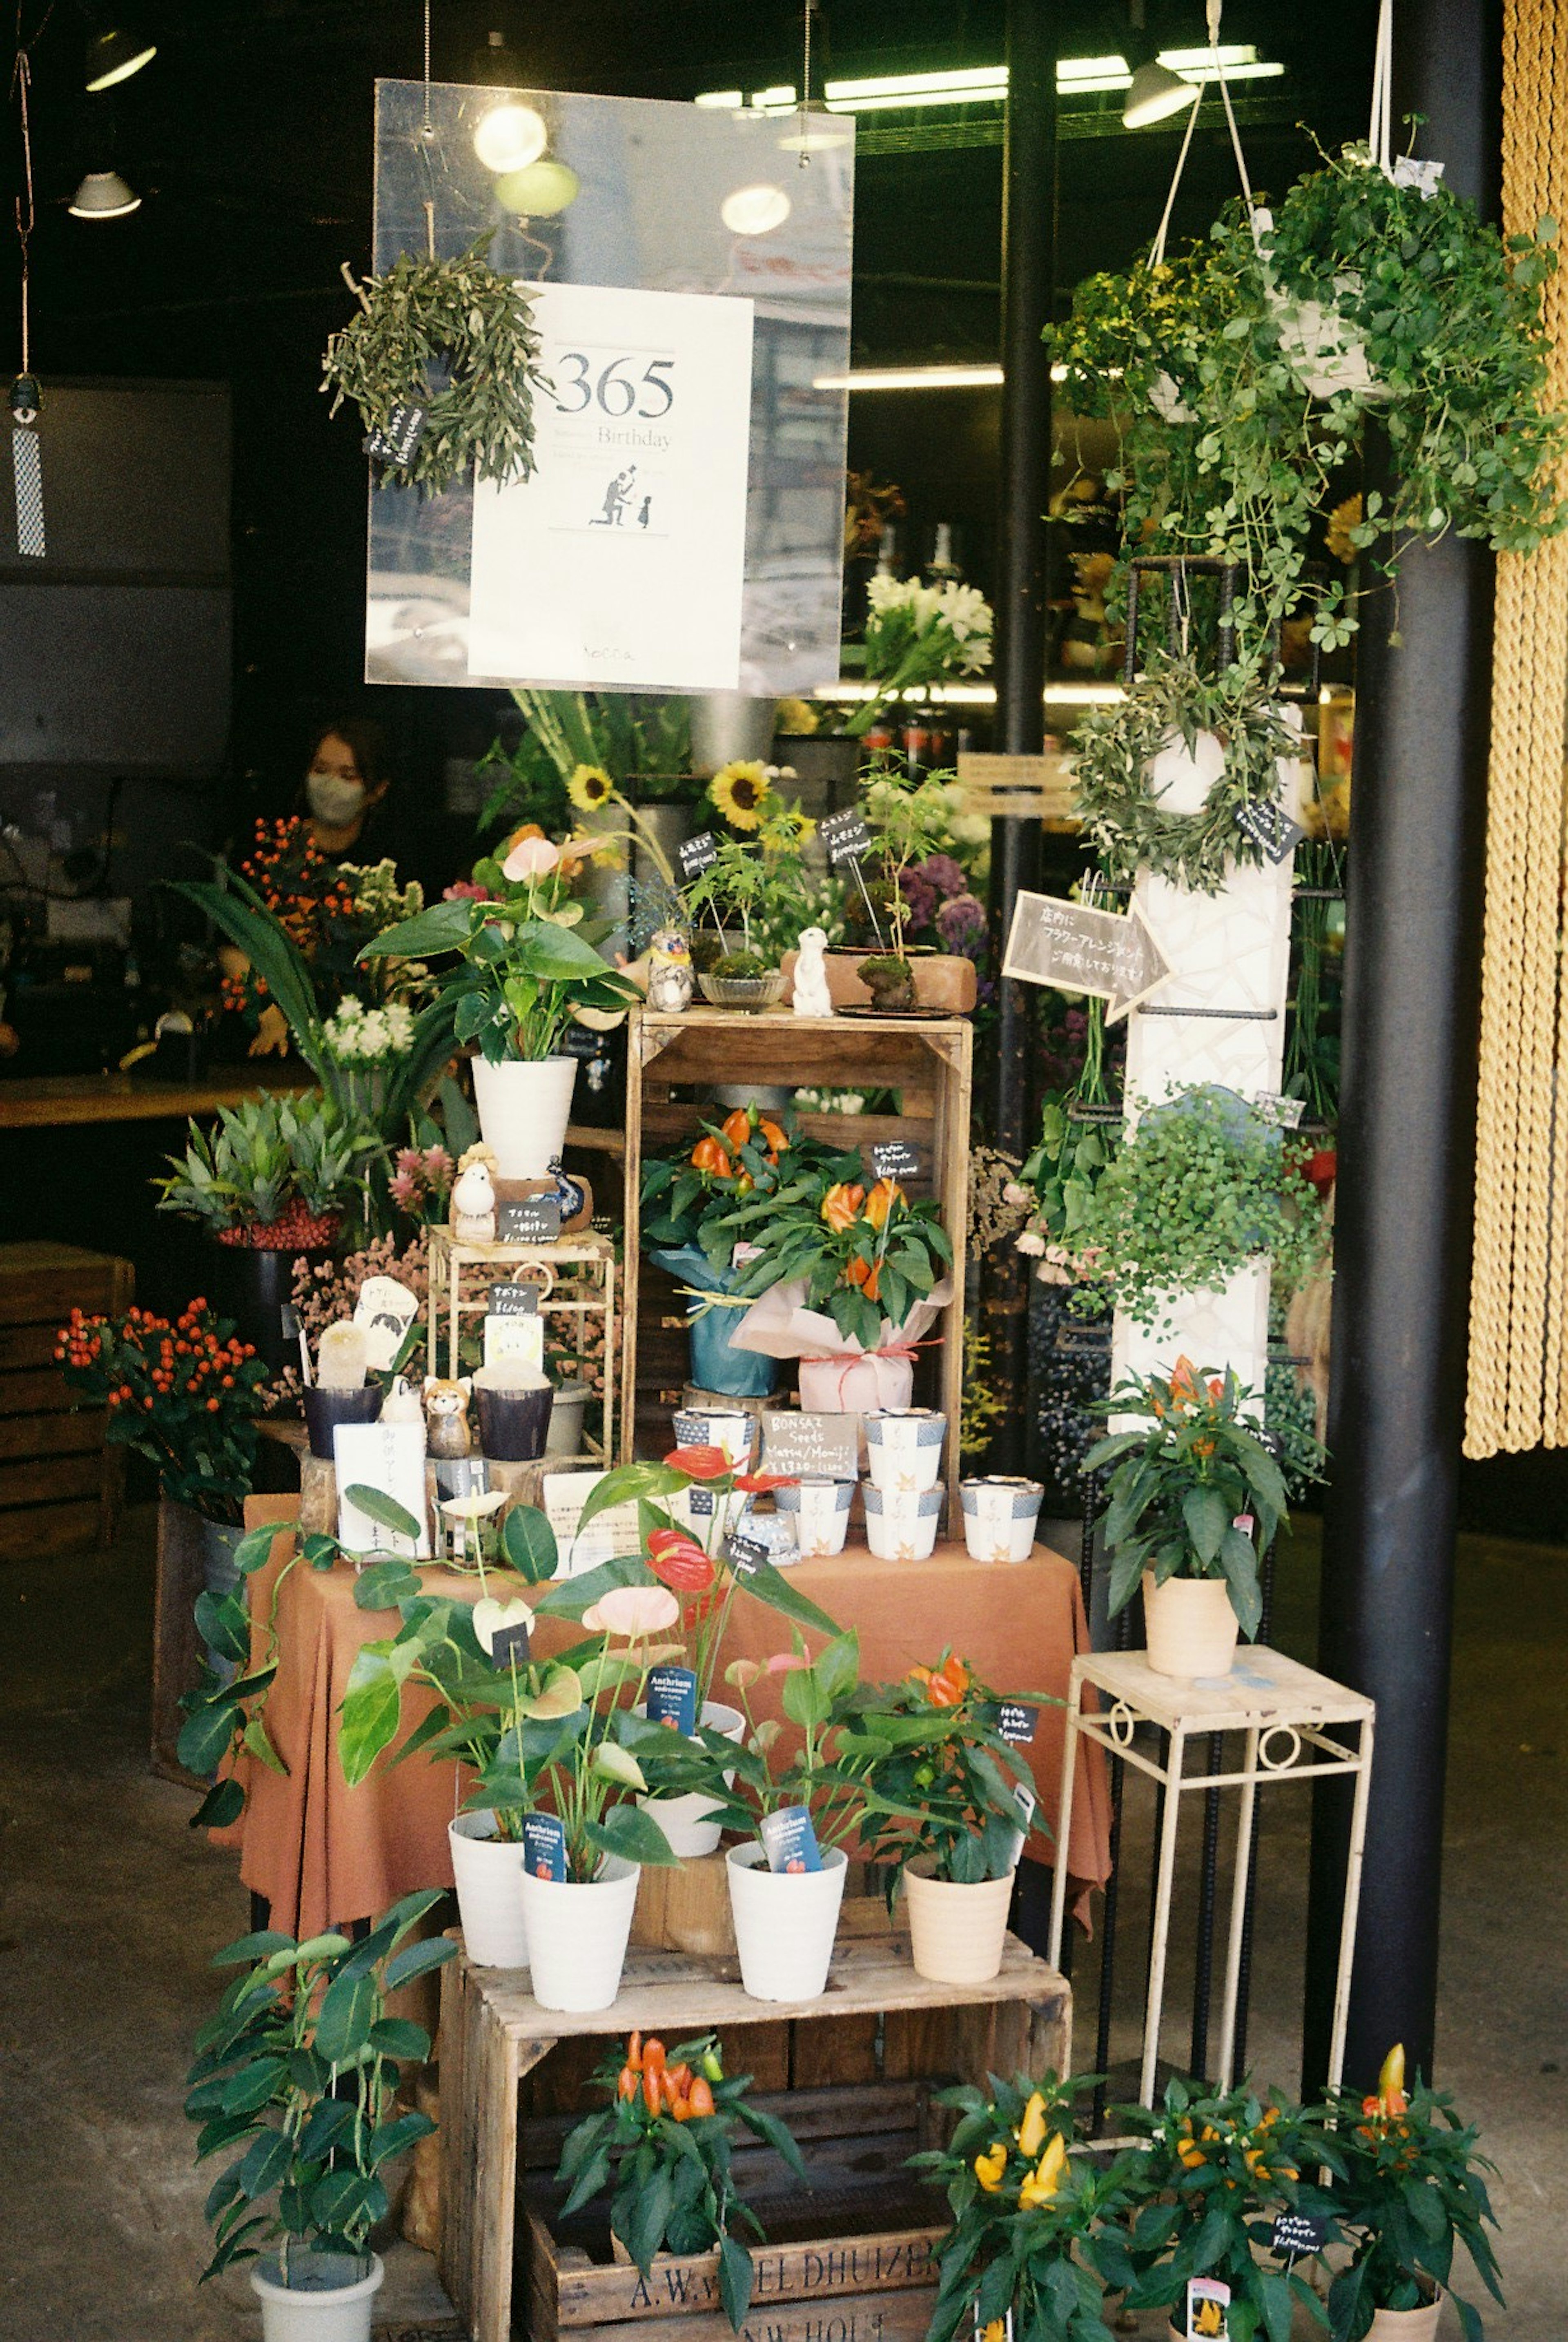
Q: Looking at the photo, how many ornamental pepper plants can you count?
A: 8